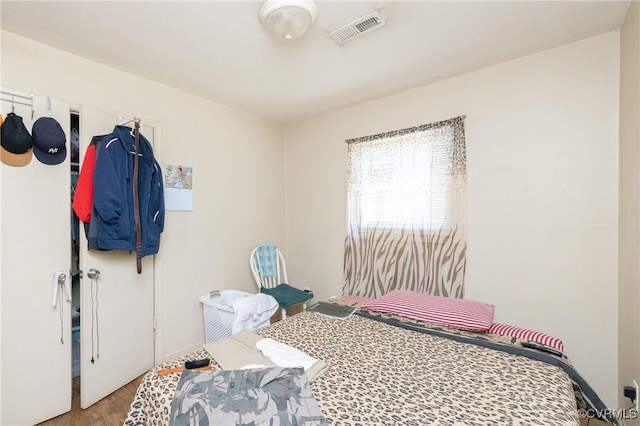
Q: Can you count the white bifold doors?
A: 2